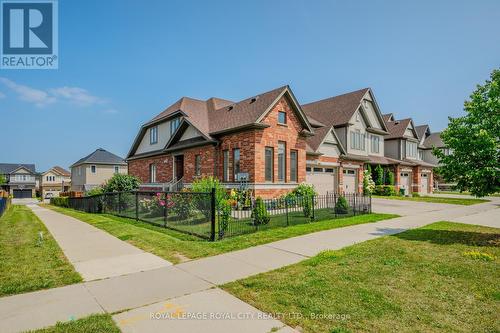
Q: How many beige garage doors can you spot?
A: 4